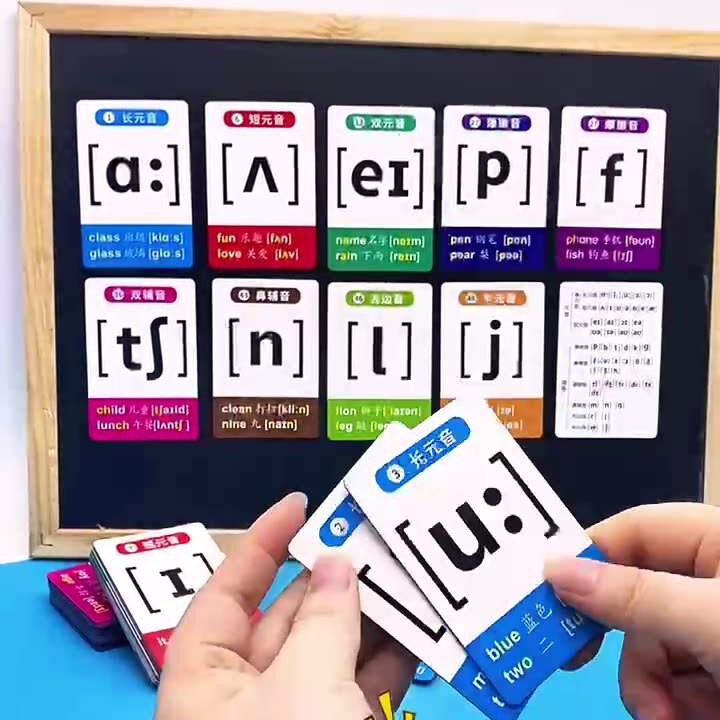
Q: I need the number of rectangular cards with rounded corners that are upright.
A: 10